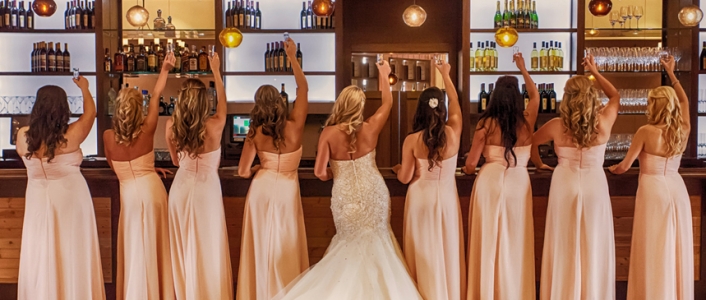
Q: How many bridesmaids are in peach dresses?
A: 8